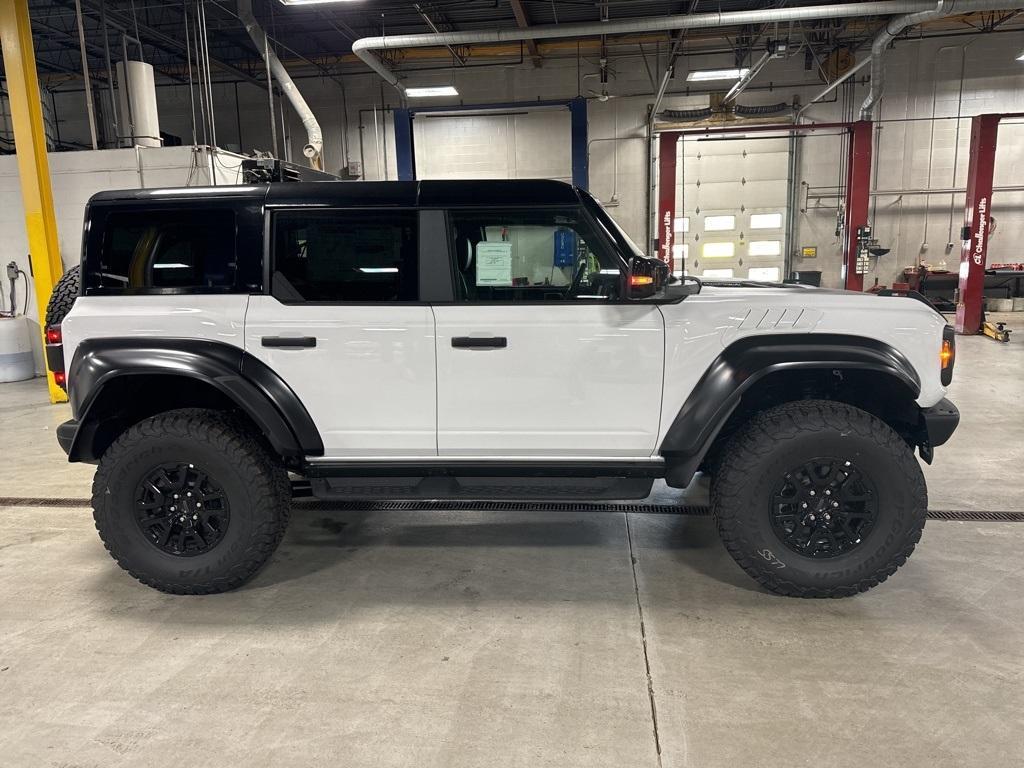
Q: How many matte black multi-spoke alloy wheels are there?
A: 2